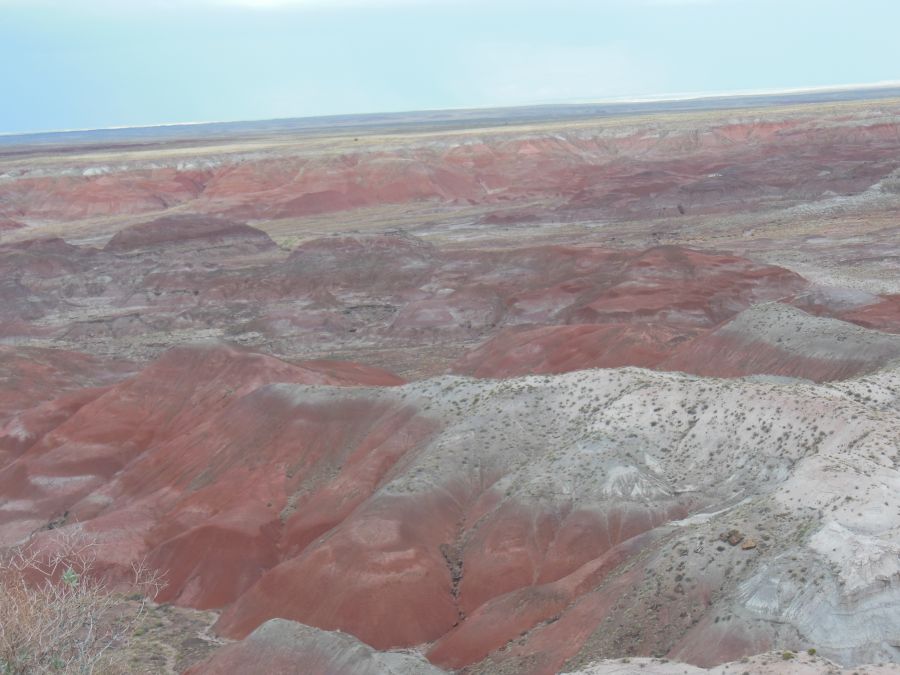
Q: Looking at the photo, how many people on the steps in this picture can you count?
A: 0